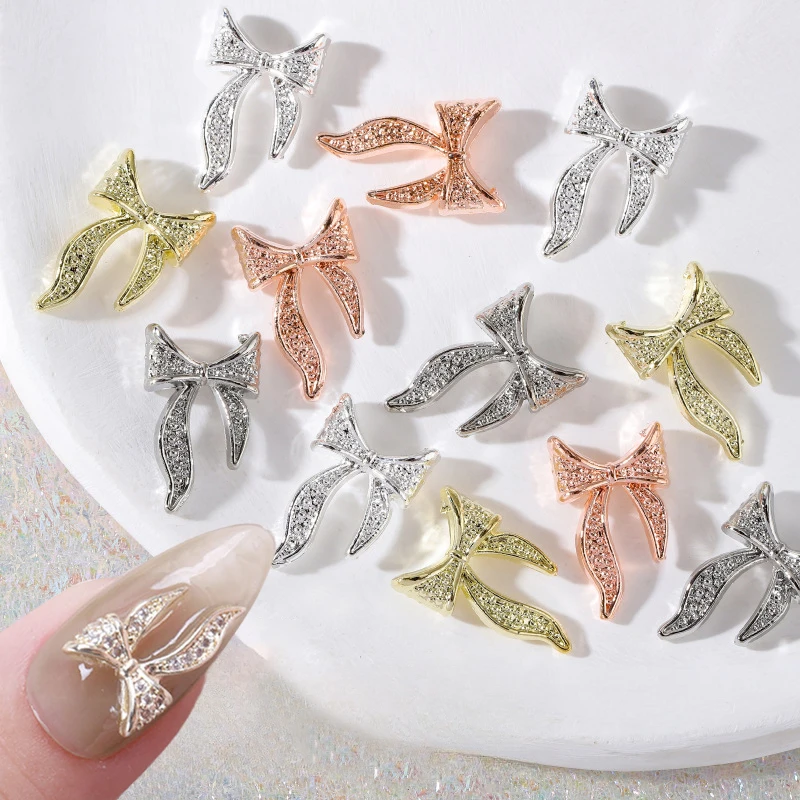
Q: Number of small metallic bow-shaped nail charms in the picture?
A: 13